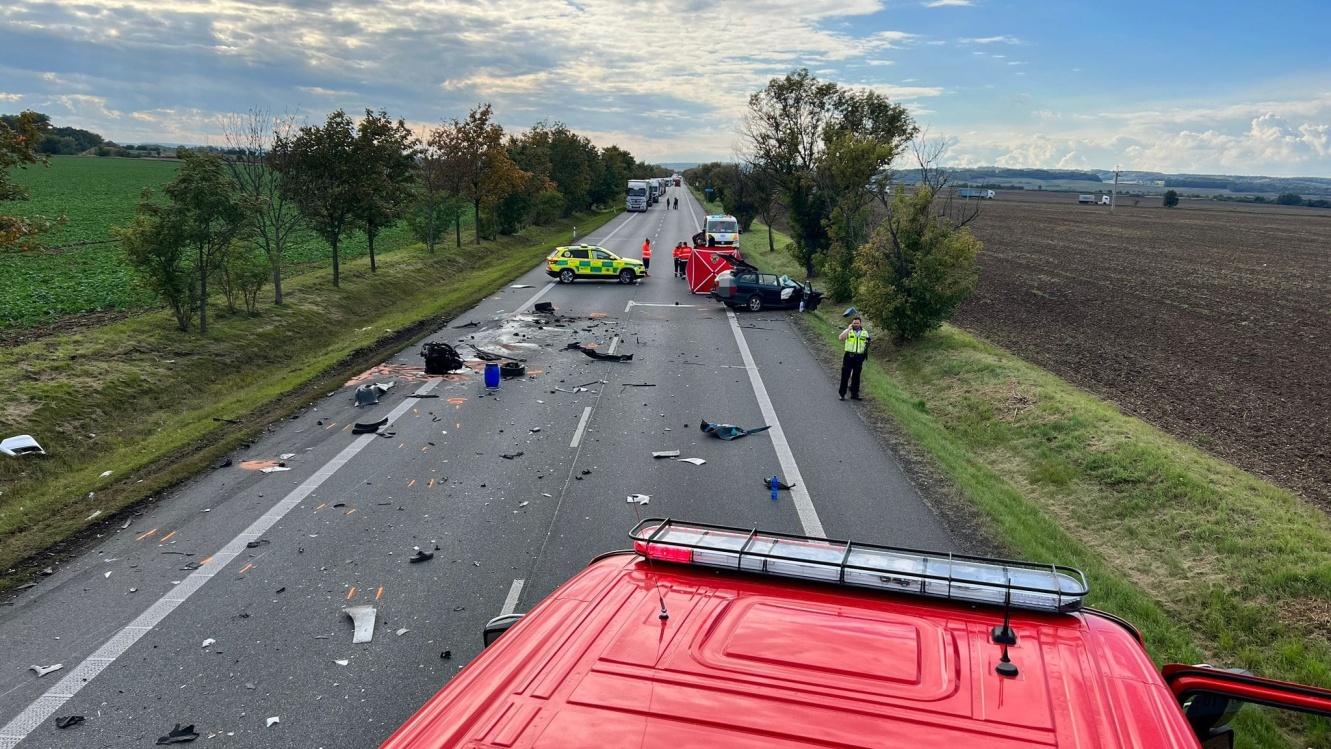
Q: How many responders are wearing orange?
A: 3